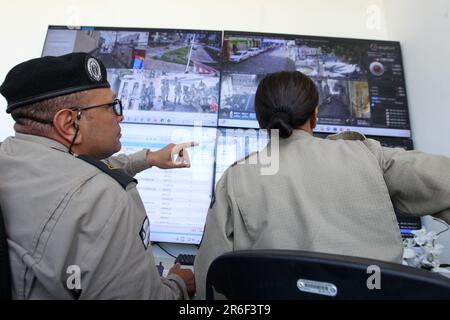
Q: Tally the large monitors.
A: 4